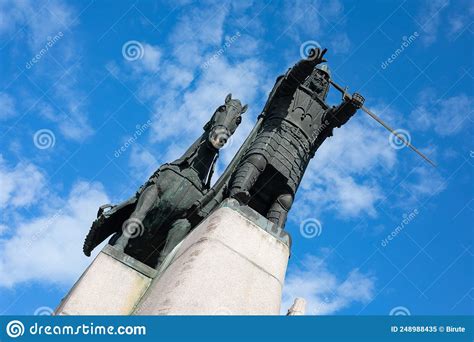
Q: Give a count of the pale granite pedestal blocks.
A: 2